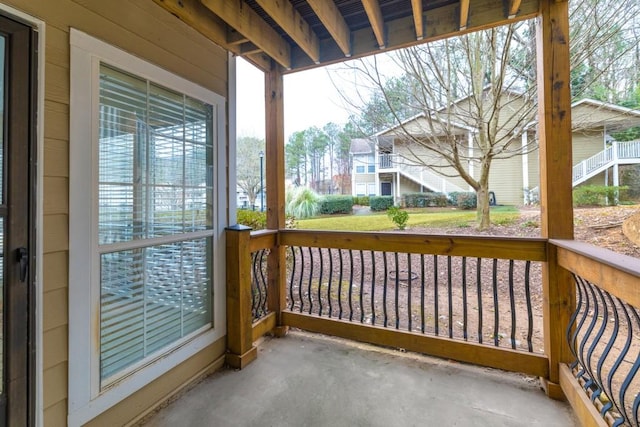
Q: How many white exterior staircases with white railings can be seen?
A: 2